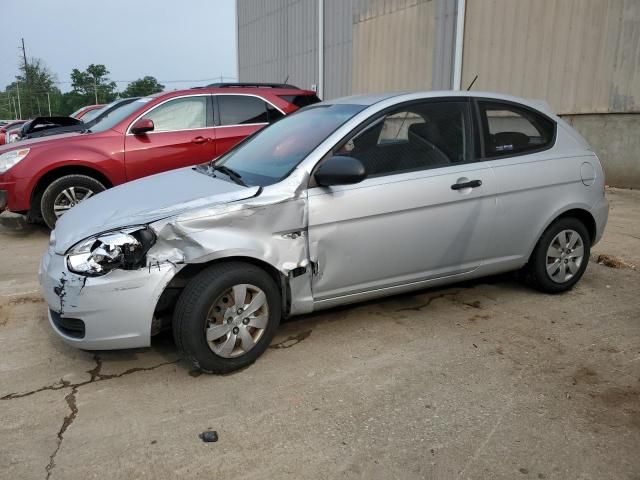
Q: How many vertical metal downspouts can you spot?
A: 2